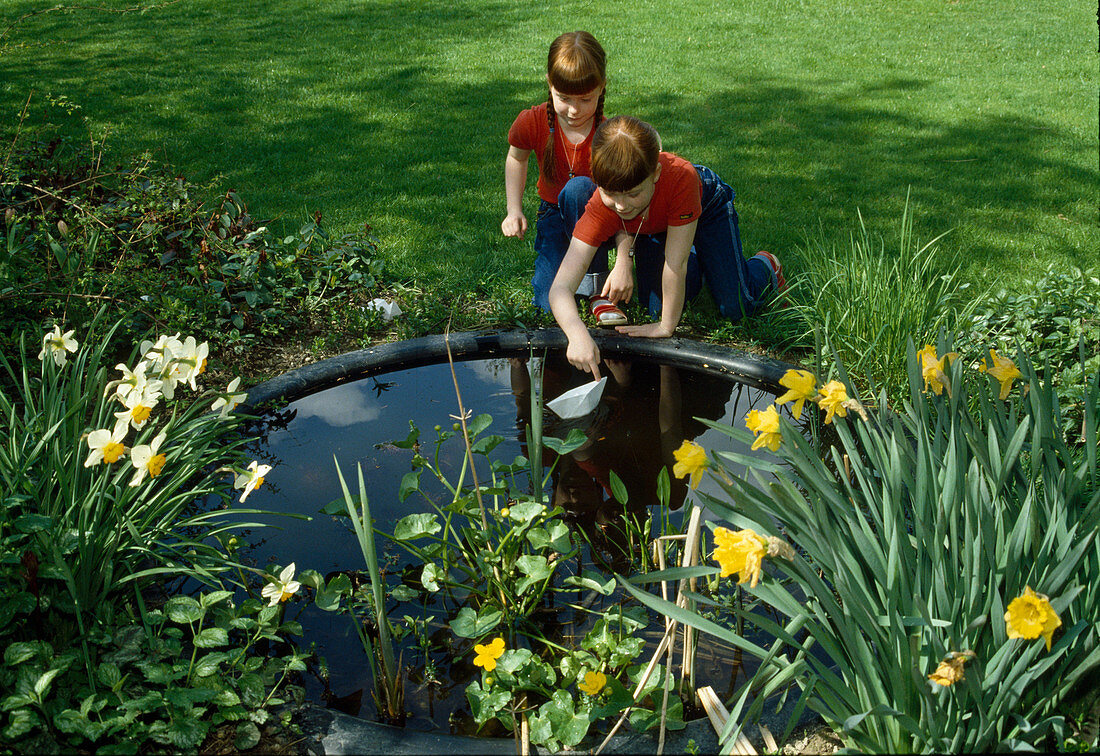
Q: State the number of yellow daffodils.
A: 9